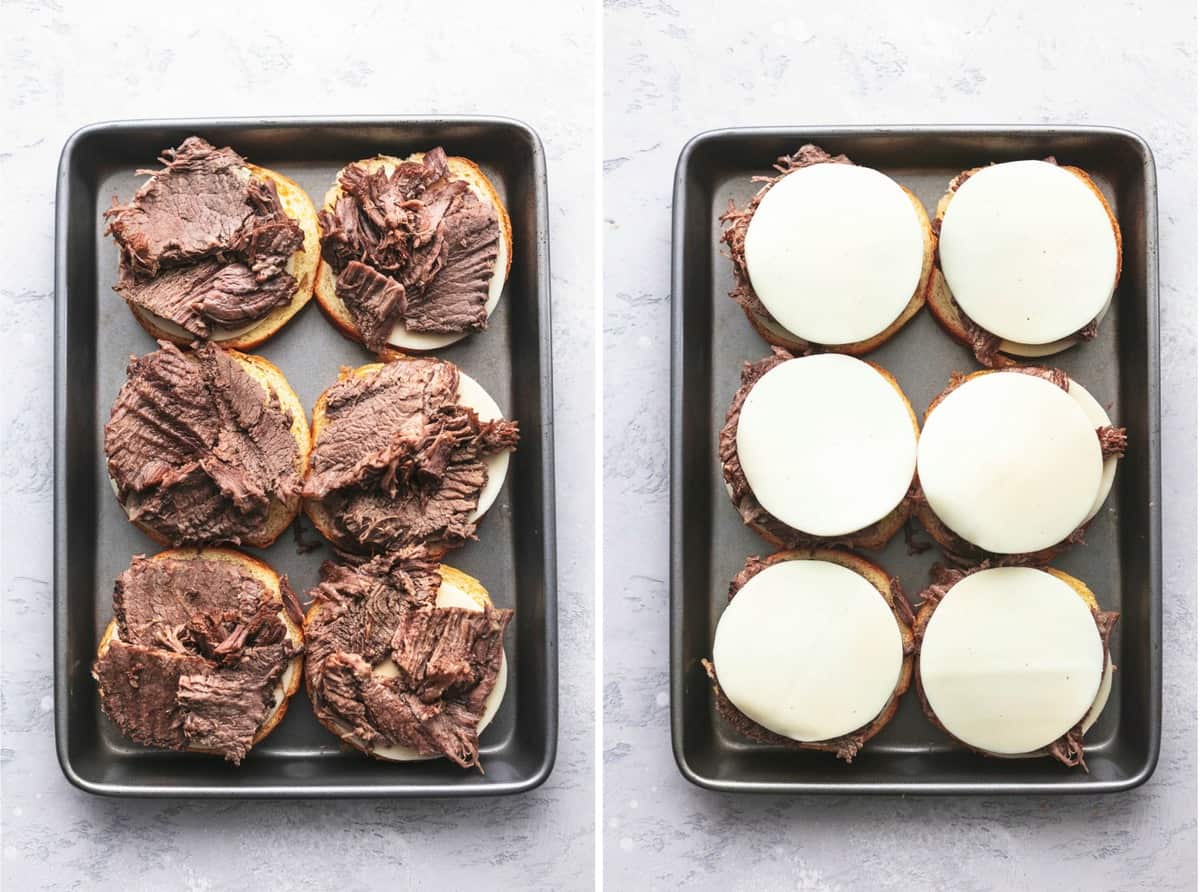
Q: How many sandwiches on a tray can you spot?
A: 6